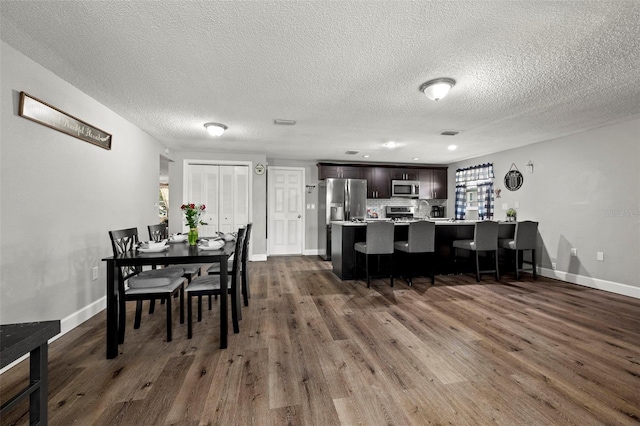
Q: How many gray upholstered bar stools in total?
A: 4